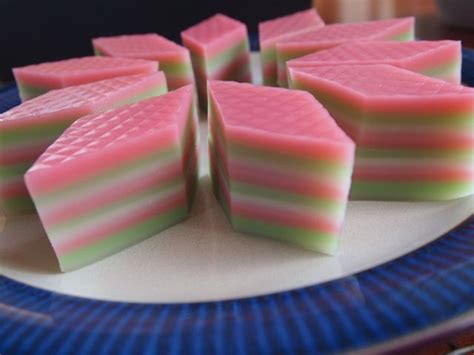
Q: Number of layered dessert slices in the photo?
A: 10